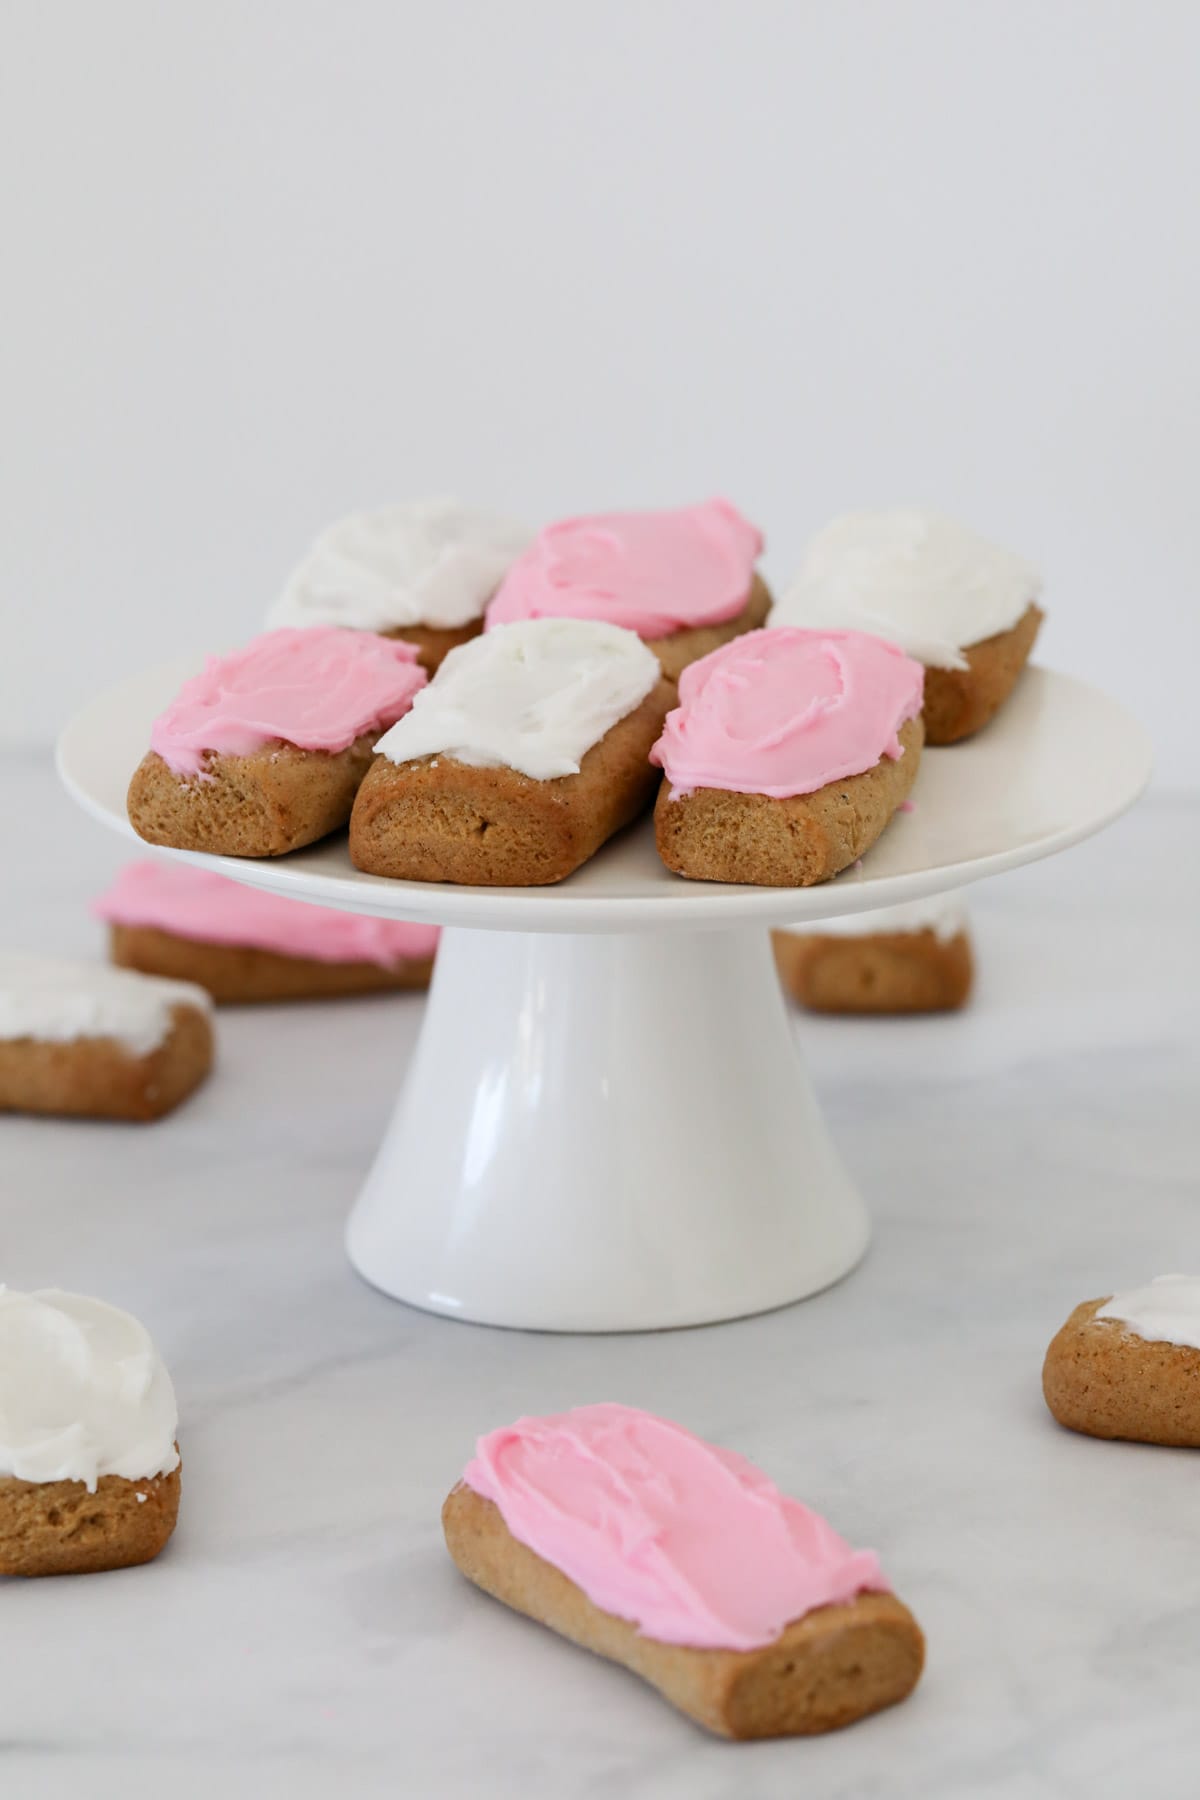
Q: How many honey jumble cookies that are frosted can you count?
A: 12